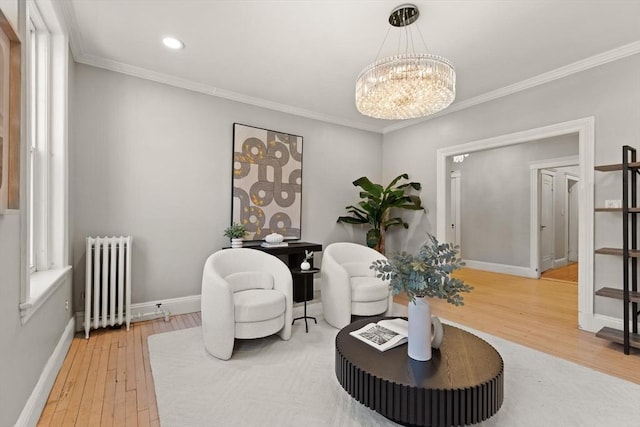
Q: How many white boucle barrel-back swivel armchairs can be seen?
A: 2